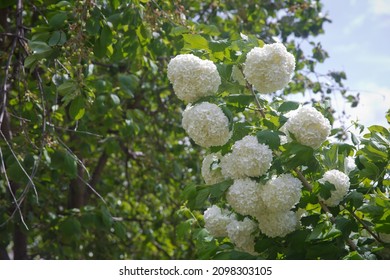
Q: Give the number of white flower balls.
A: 12